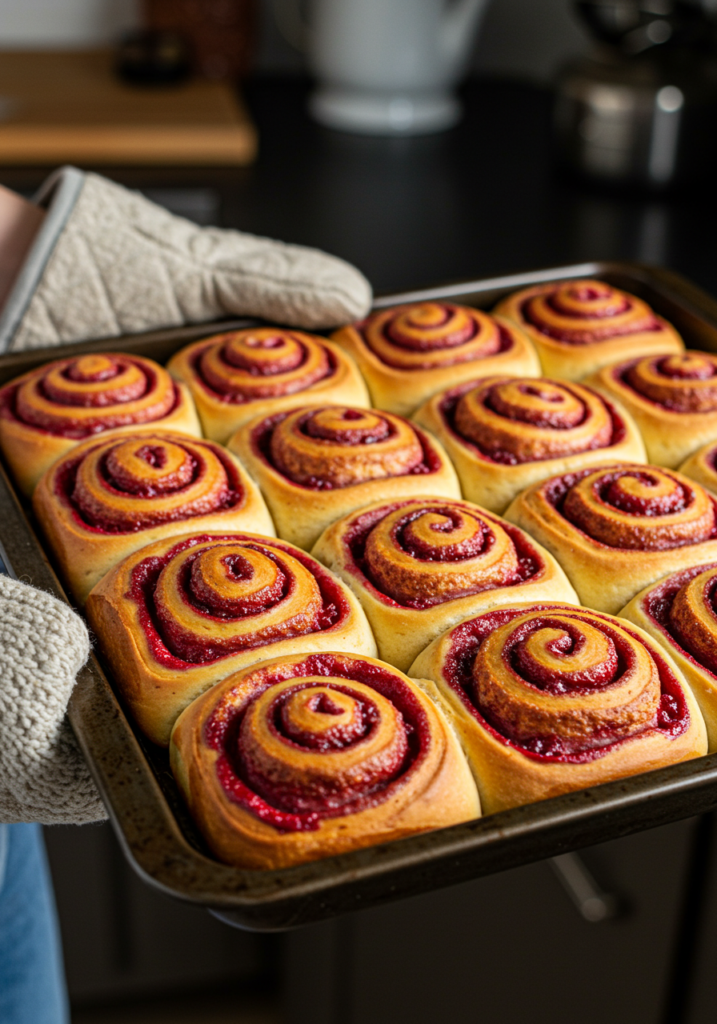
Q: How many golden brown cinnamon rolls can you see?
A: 15